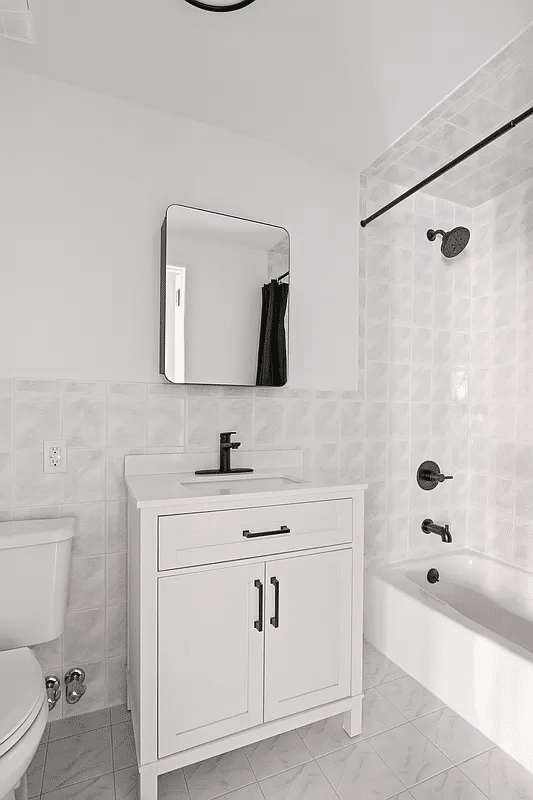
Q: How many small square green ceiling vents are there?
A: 0